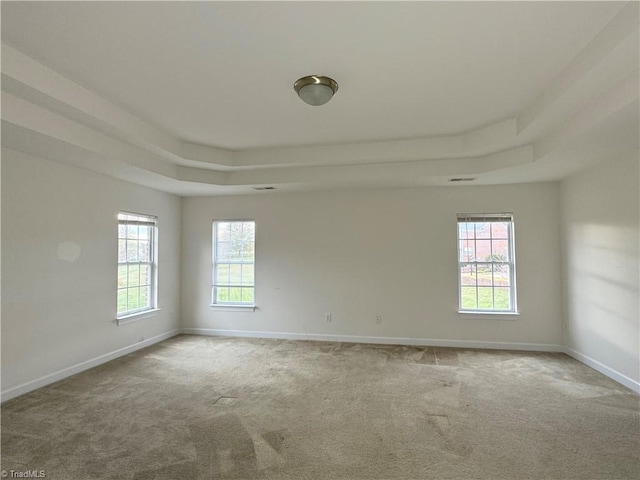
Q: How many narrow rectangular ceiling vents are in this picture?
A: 2